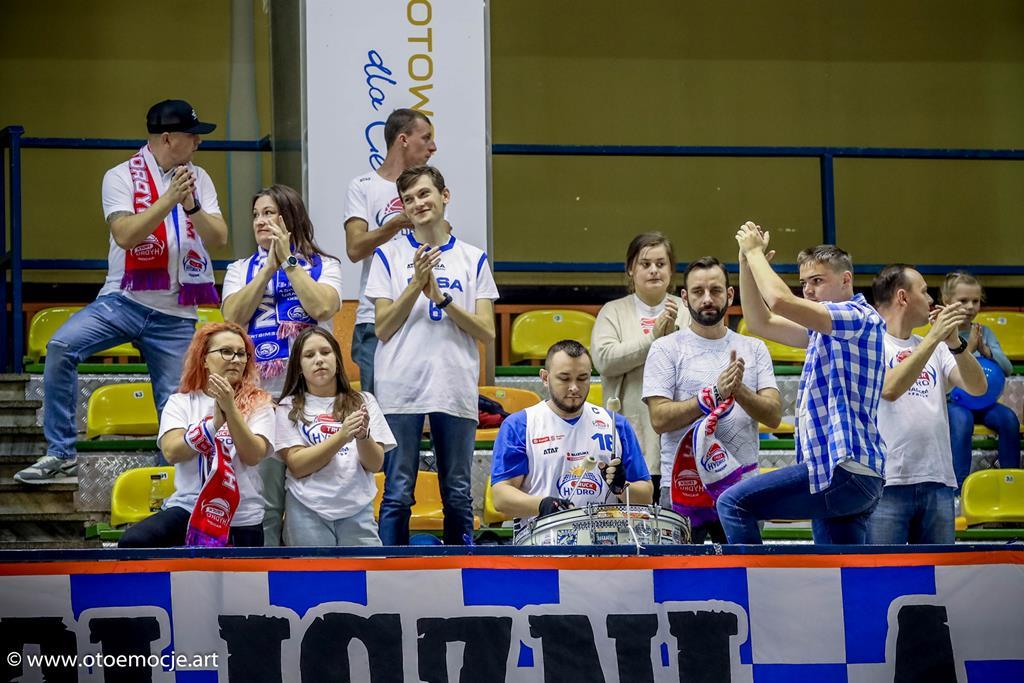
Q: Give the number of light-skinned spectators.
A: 12